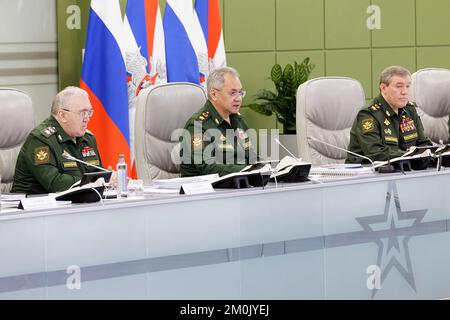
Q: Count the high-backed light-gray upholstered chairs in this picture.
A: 4